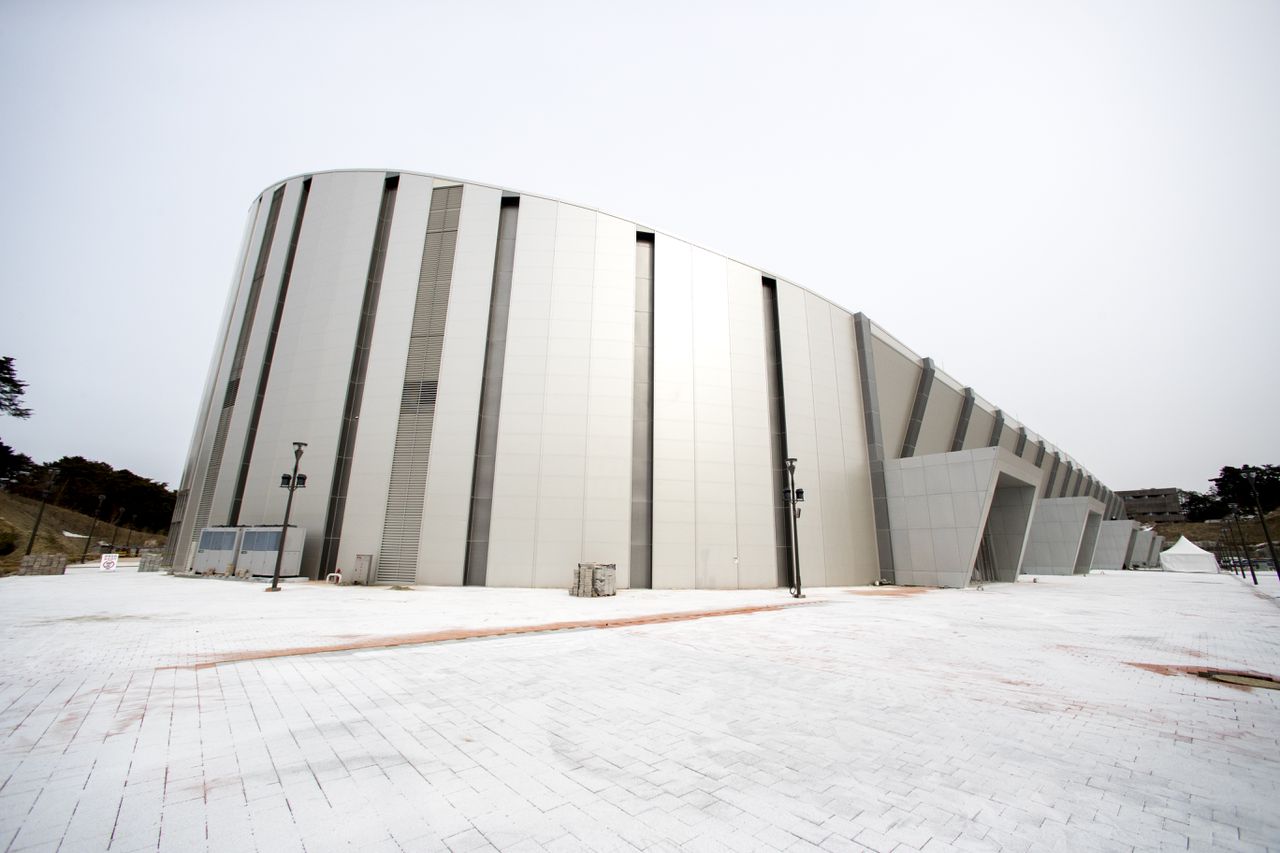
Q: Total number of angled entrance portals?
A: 5